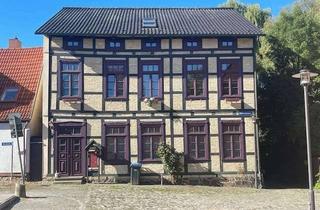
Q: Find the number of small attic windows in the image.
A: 5